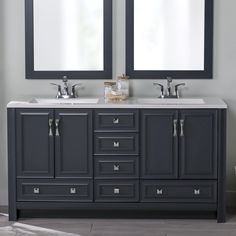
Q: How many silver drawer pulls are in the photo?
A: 8